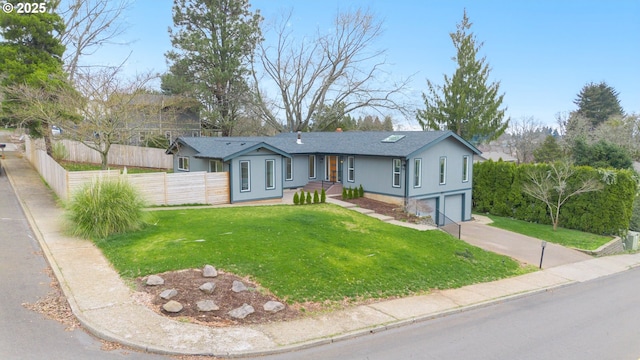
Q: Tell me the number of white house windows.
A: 11